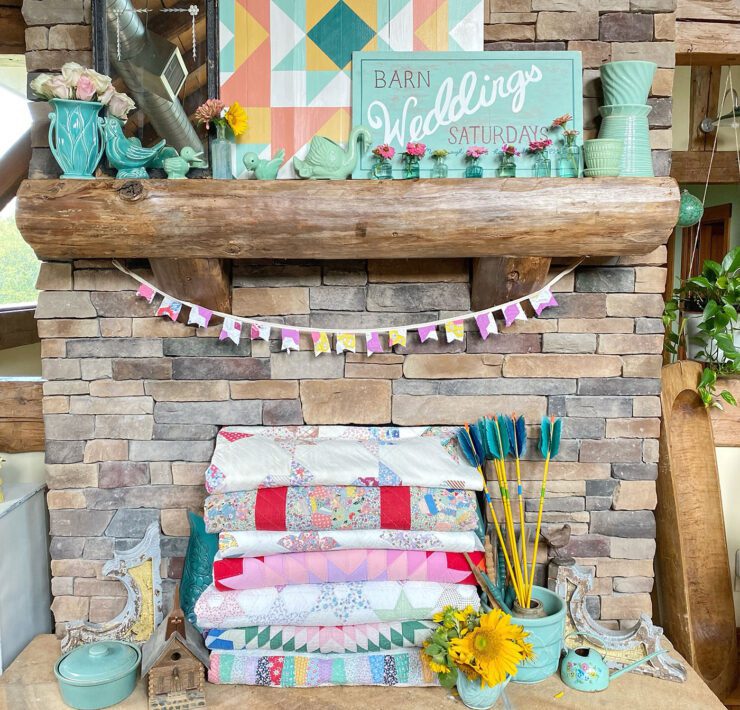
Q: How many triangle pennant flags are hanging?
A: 15